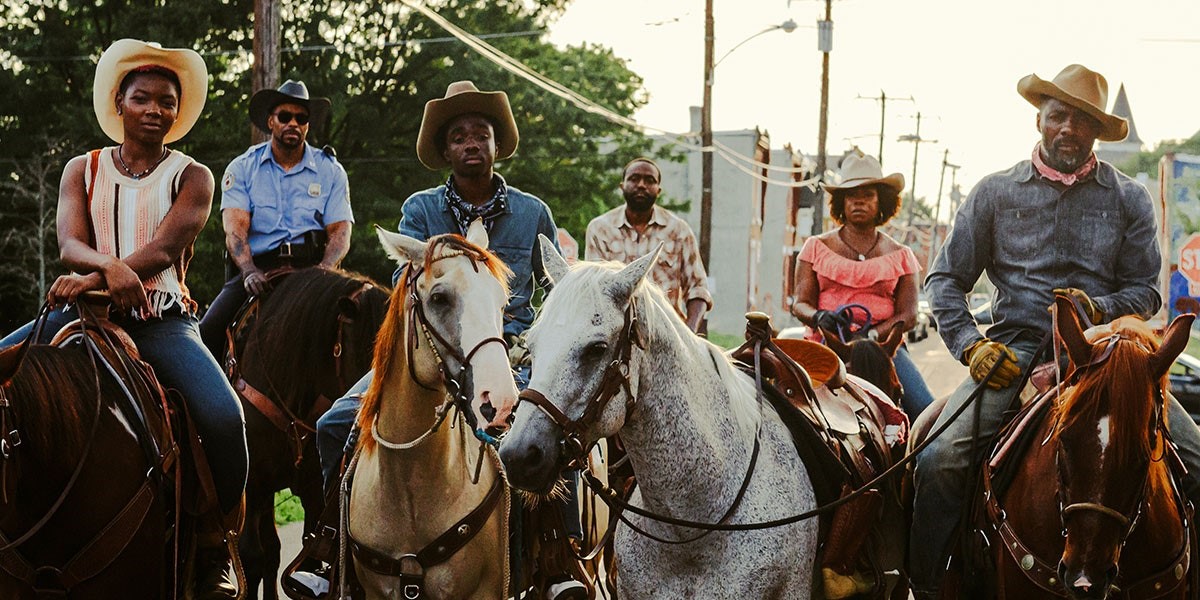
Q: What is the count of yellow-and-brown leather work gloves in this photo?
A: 2